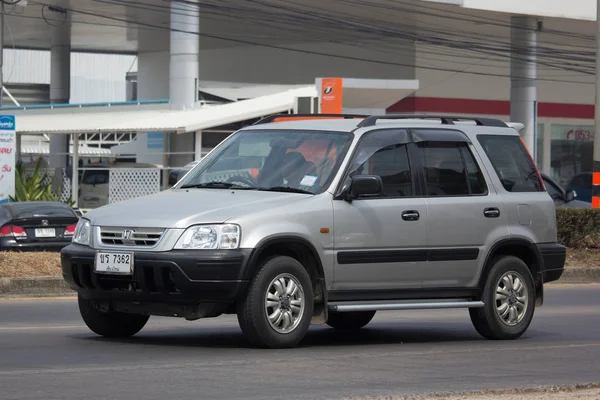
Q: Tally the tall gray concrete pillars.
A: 3